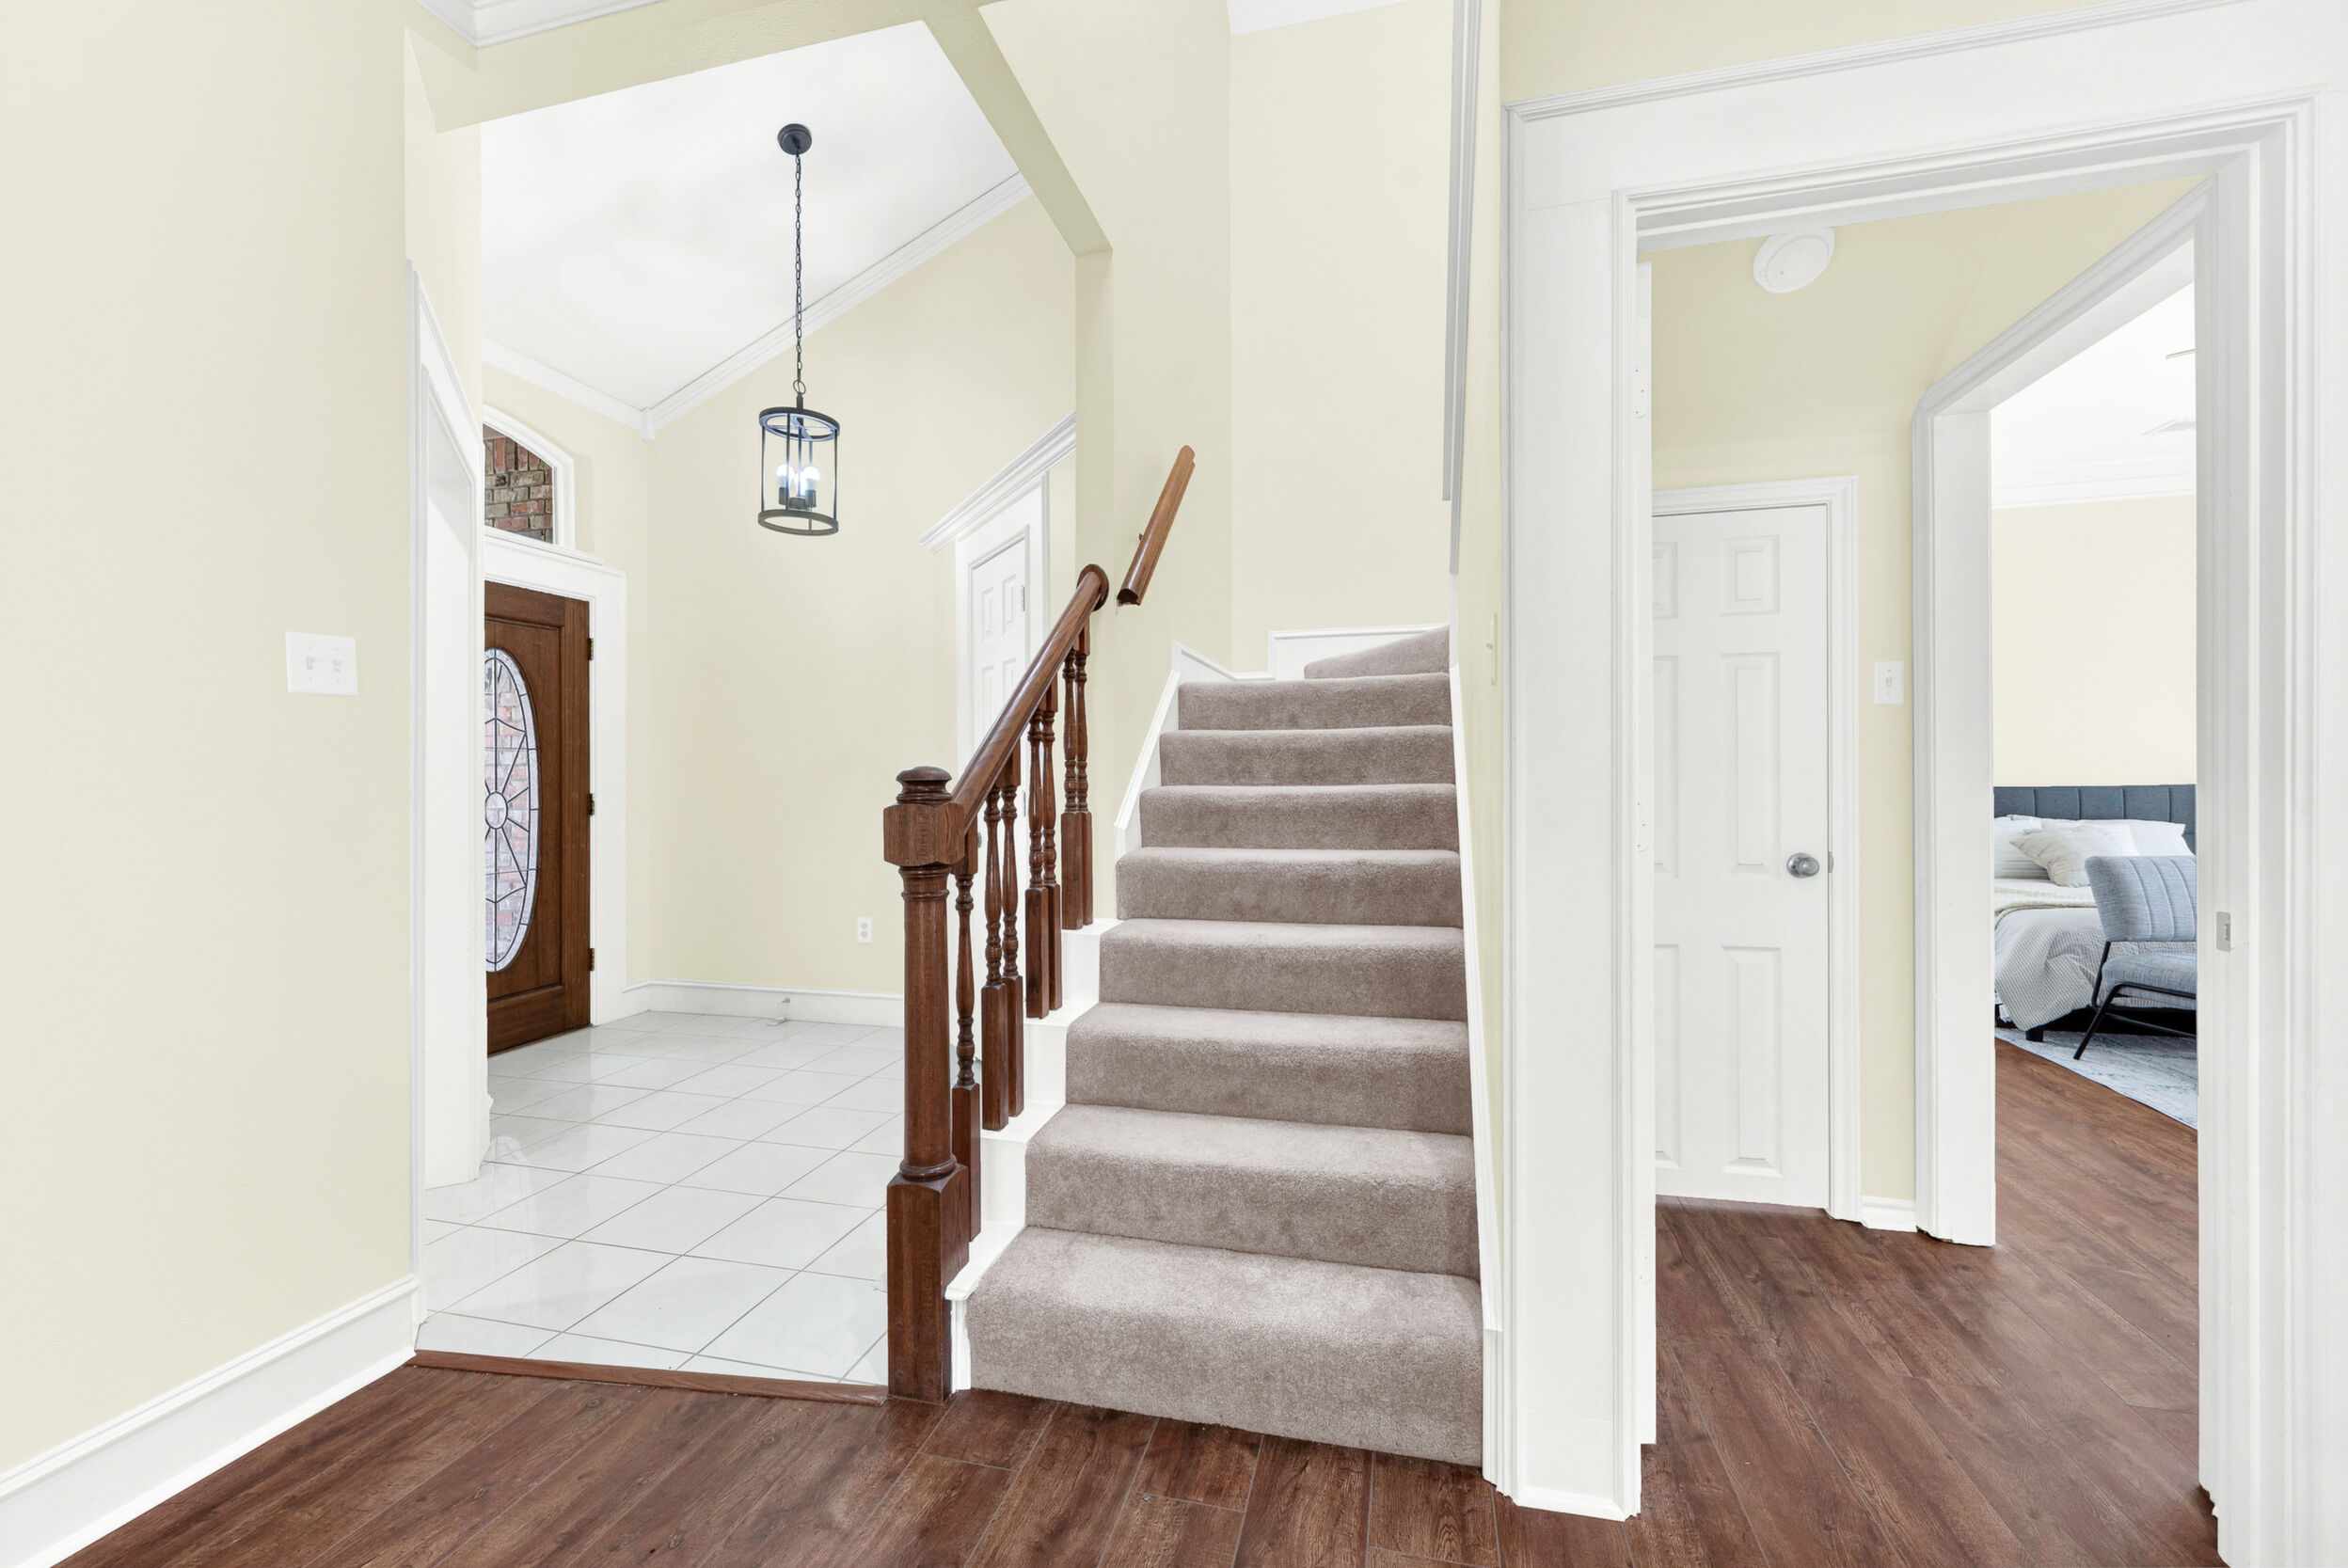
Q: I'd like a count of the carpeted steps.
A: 9